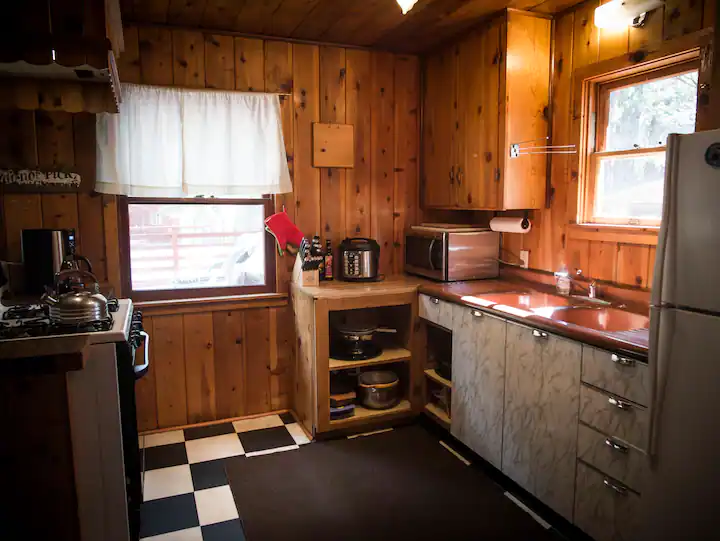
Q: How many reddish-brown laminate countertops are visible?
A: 1